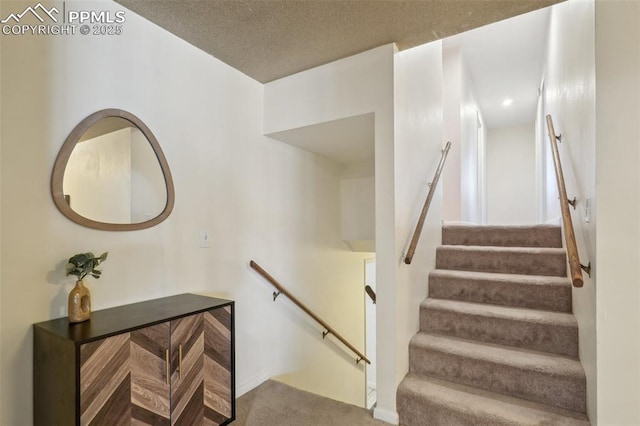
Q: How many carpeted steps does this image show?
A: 6